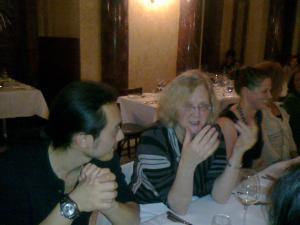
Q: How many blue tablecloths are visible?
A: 0